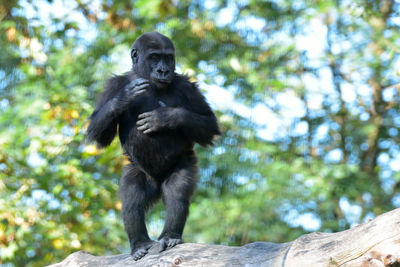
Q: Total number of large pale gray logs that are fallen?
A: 1